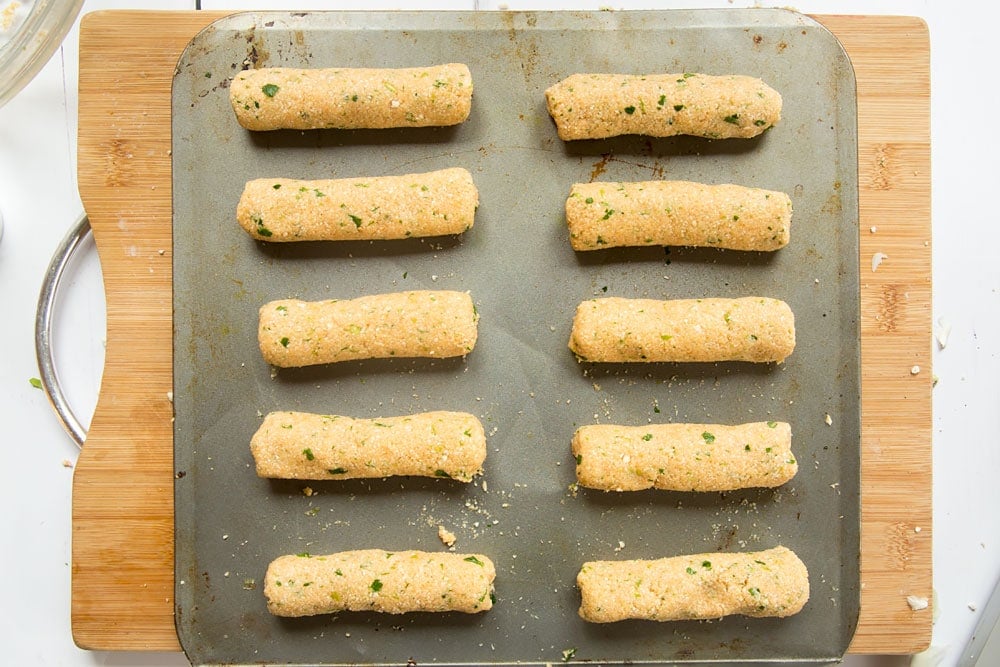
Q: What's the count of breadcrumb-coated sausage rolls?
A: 10